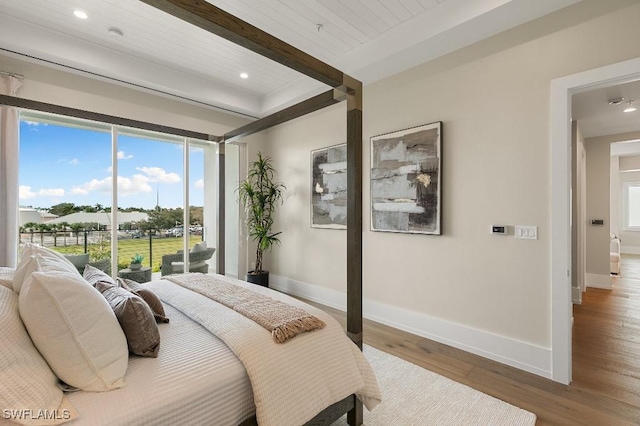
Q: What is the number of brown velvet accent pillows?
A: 3